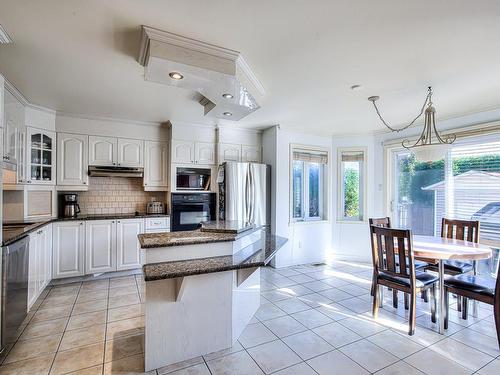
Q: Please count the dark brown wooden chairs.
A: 4